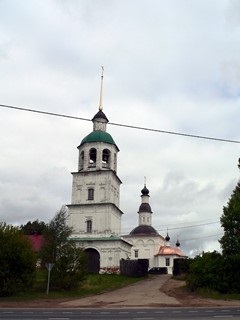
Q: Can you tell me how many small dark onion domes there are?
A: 3